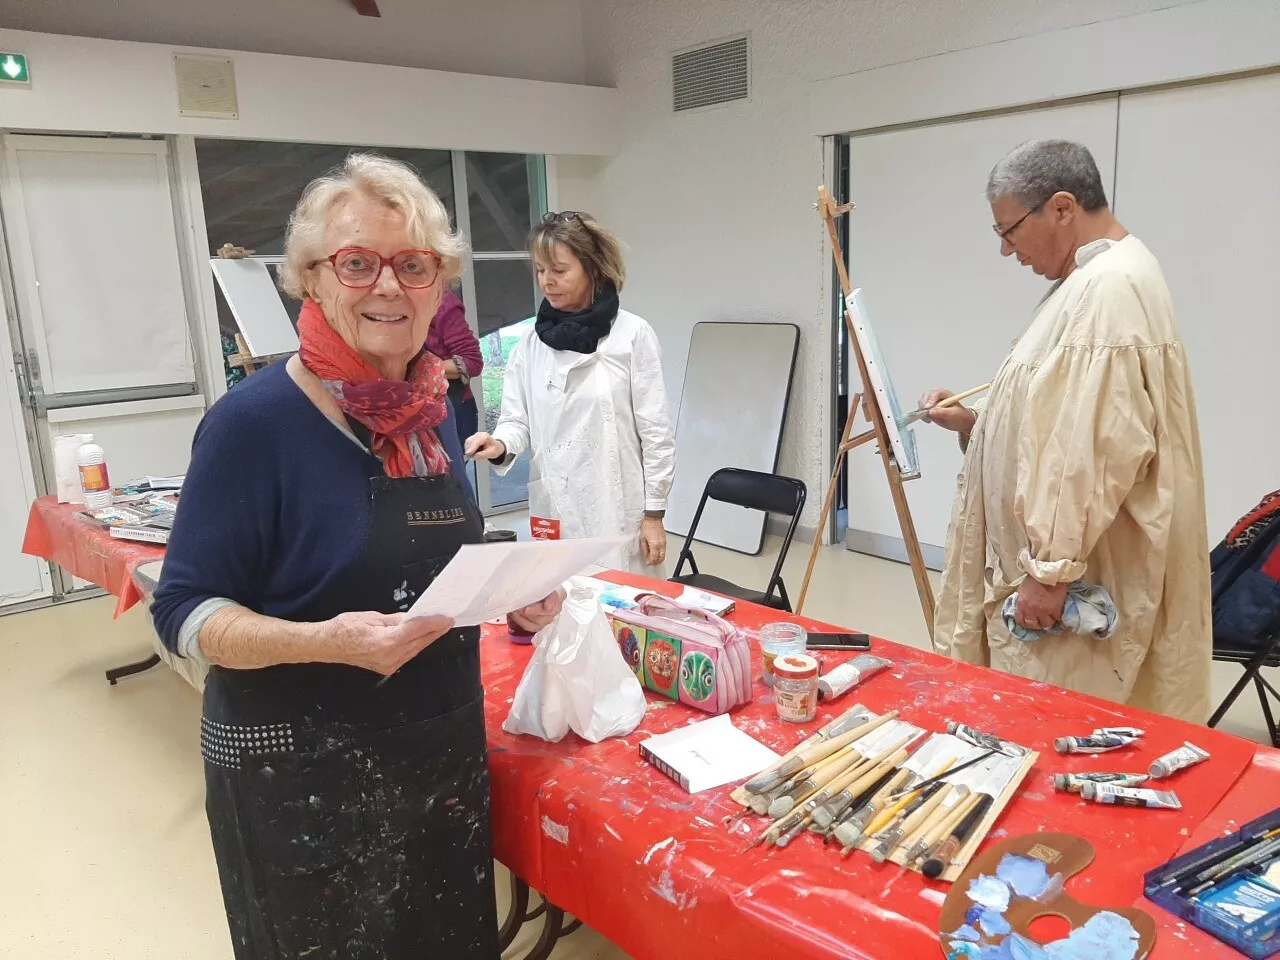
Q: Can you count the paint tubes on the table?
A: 7